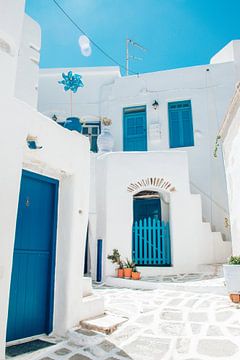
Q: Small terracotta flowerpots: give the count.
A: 3